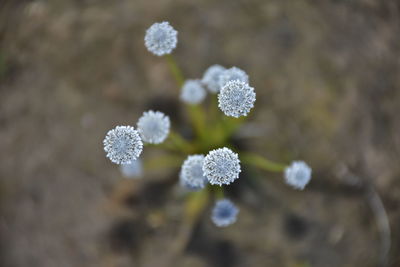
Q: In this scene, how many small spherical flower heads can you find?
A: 12